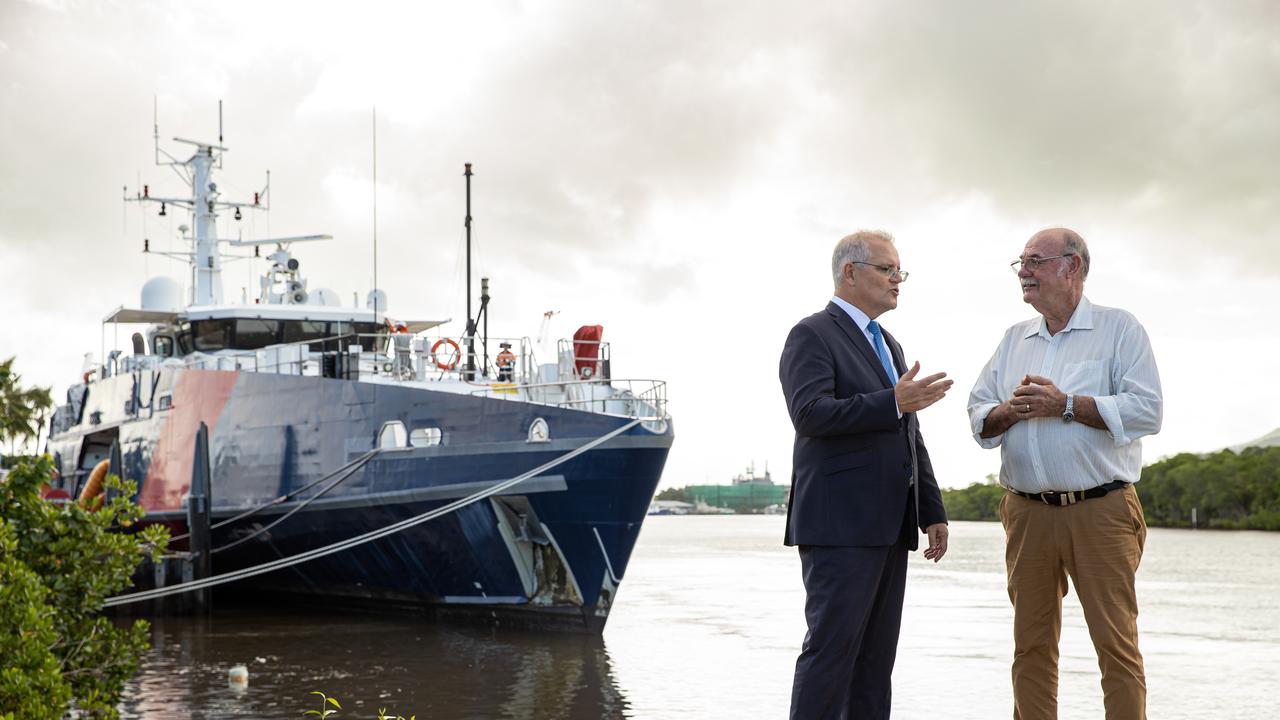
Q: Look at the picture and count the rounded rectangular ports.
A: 1